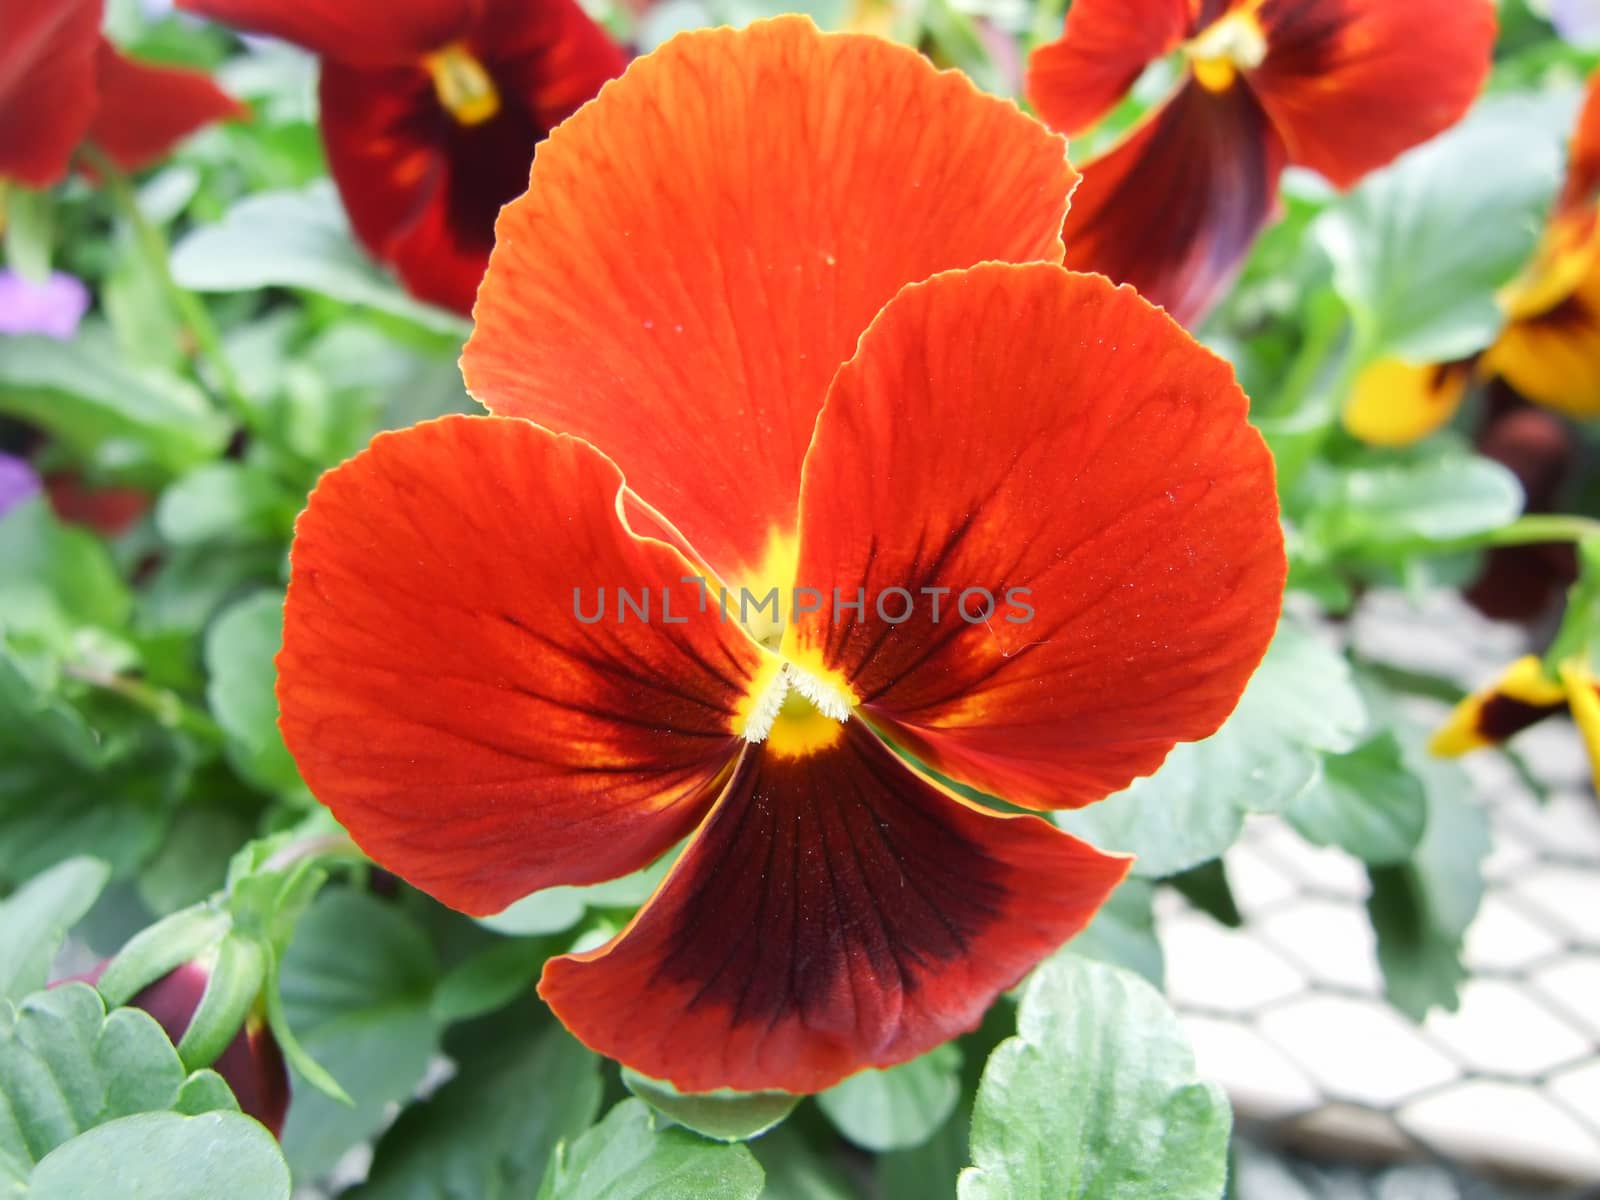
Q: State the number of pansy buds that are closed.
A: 1